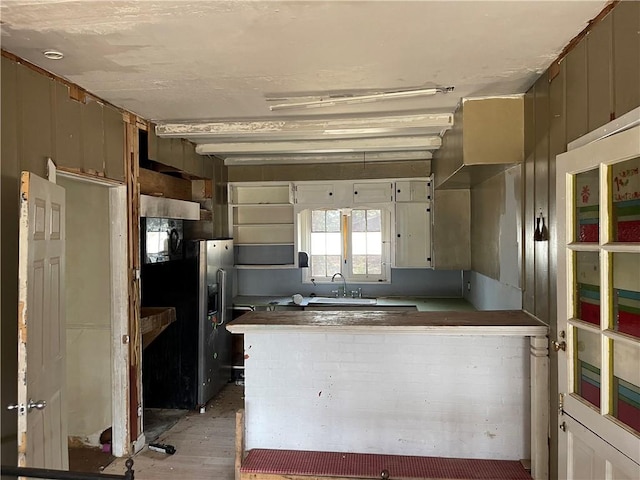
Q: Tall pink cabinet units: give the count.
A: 0